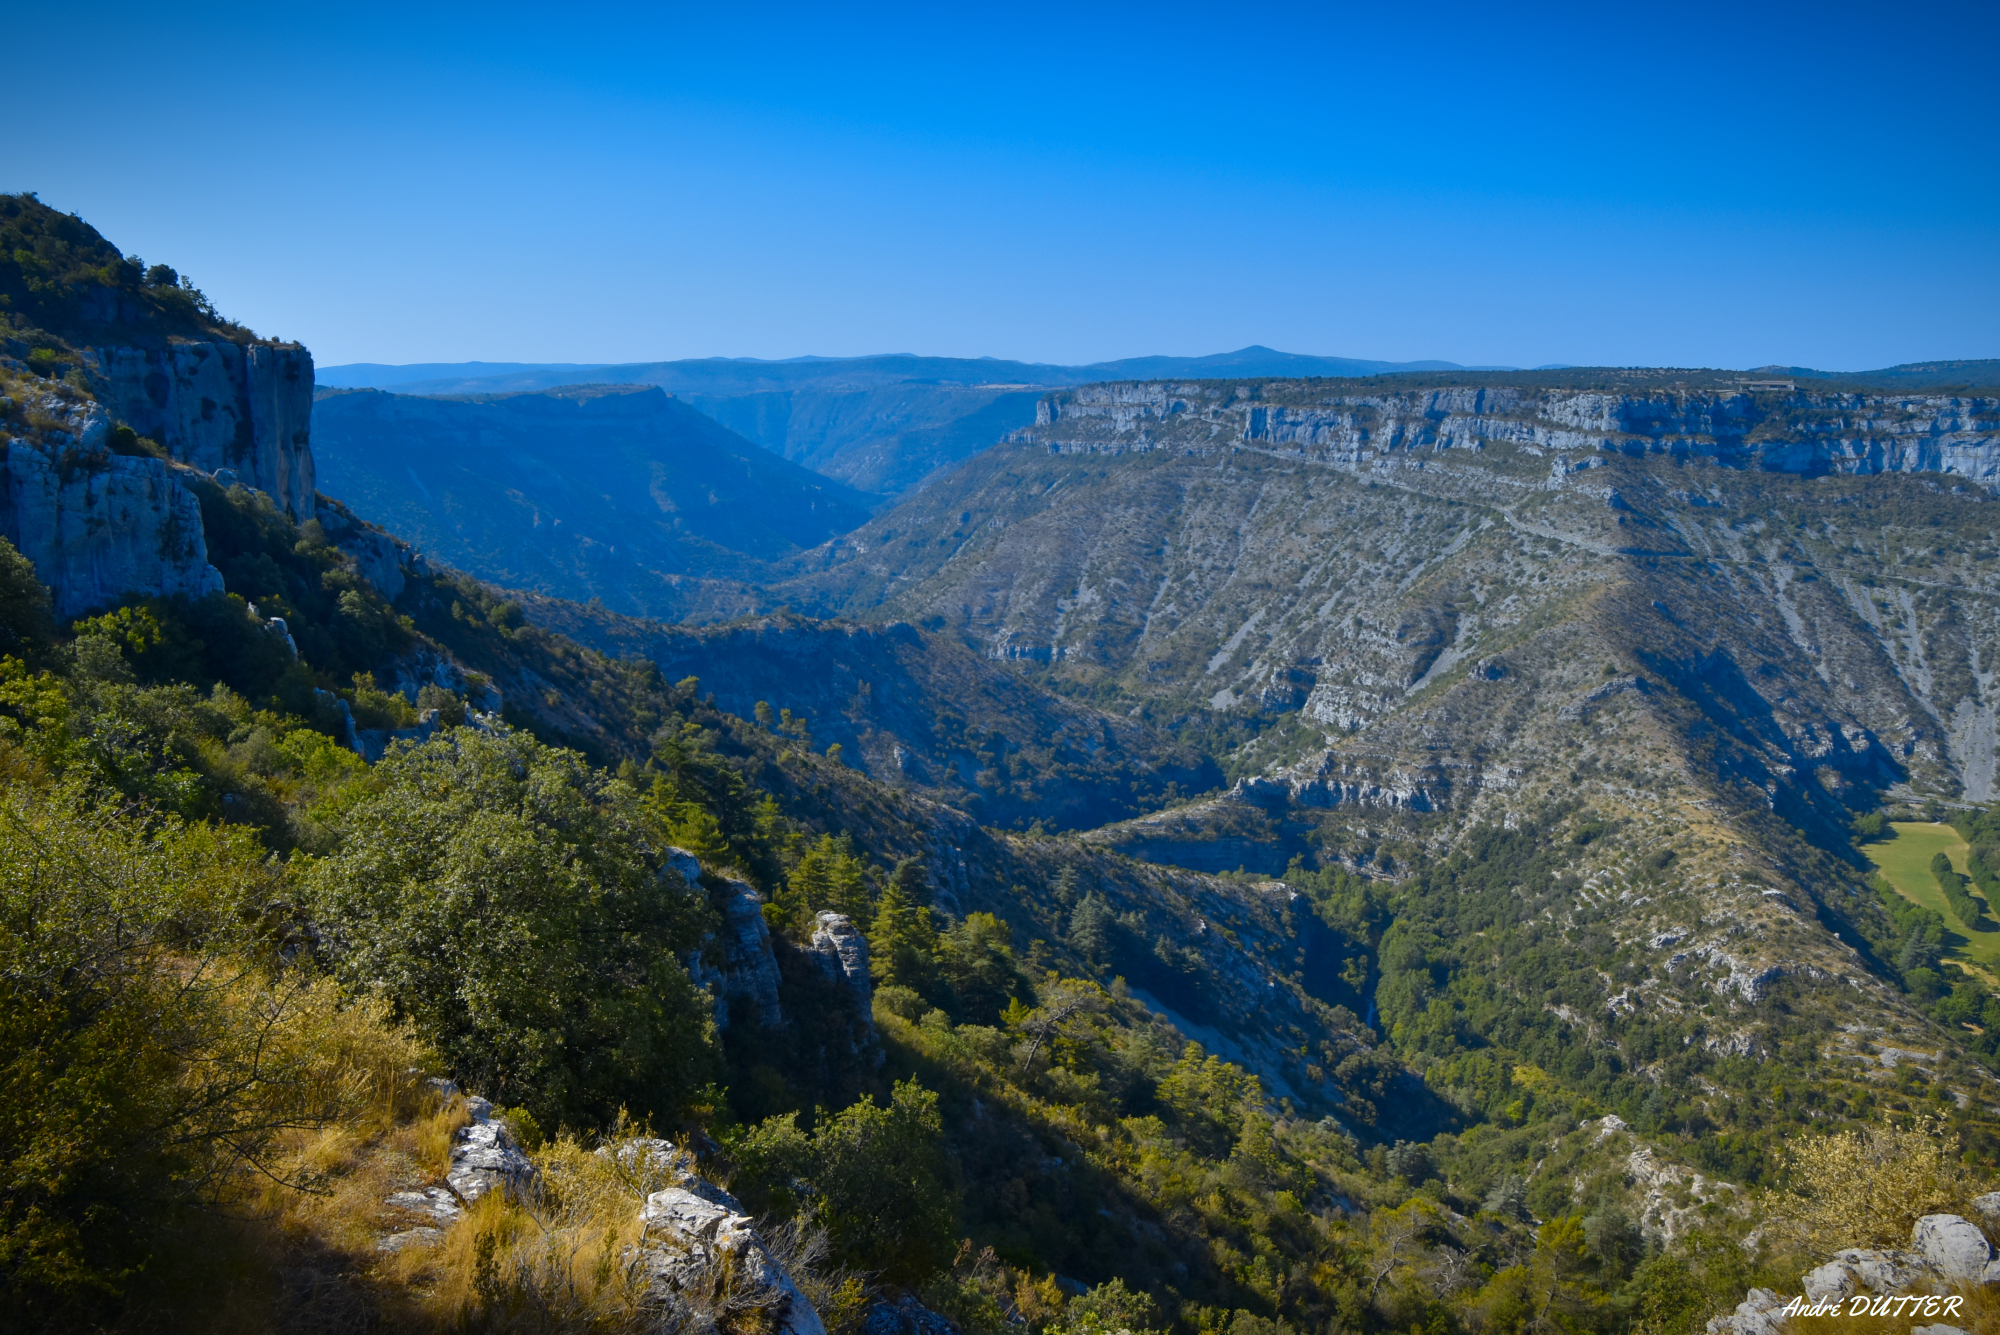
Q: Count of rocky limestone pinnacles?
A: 3